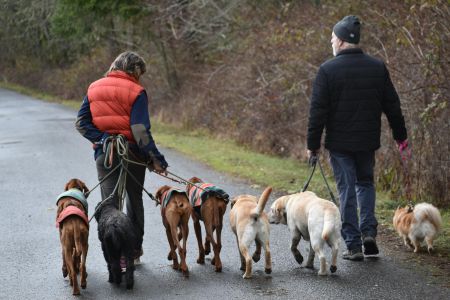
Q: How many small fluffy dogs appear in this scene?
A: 1